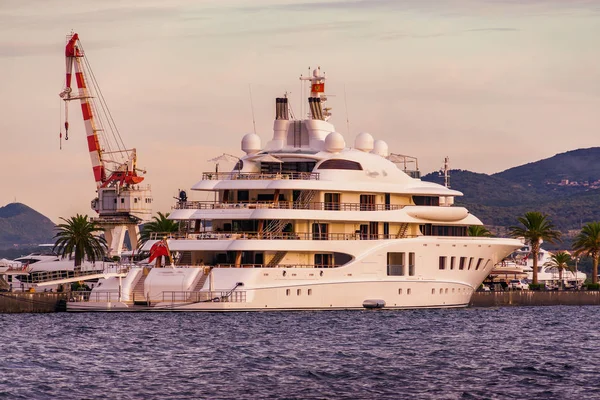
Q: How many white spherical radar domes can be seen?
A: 4